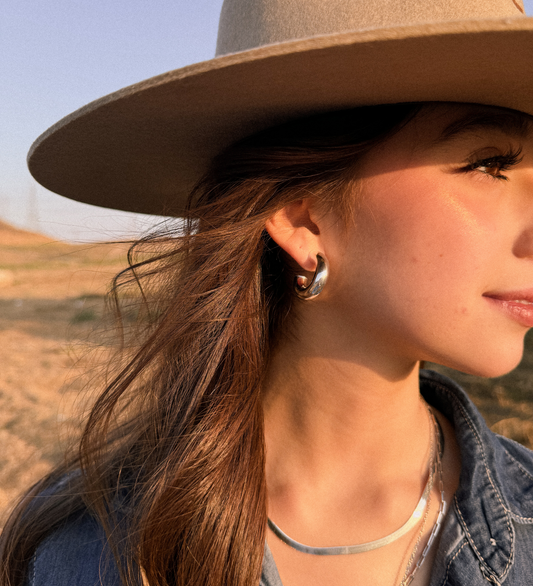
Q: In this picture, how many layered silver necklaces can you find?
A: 3